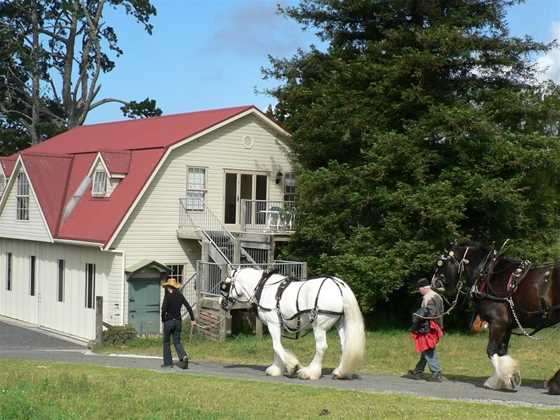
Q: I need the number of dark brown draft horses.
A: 1